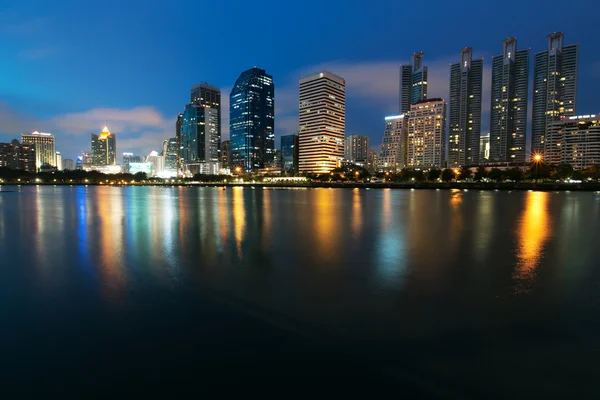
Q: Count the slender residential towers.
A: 4